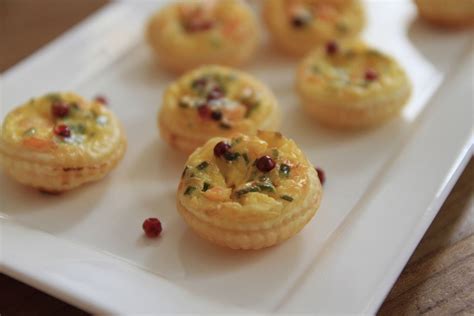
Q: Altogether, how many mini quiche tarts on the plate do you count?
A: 7